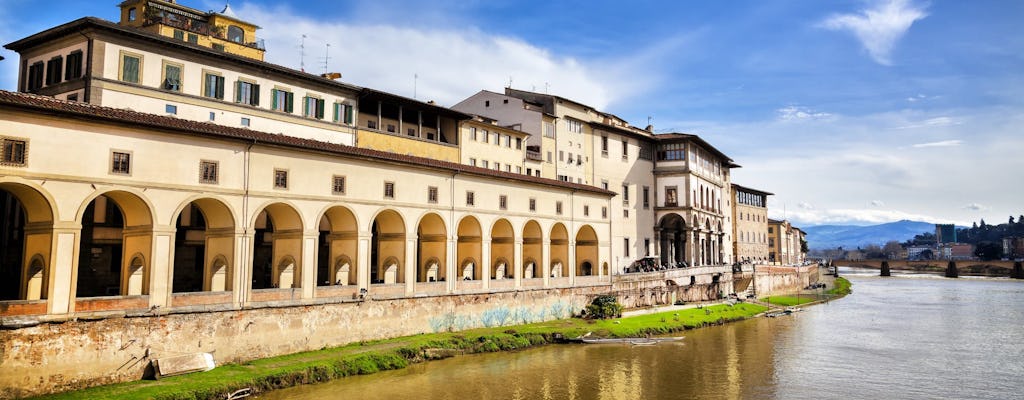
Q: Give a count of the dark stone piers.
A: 3